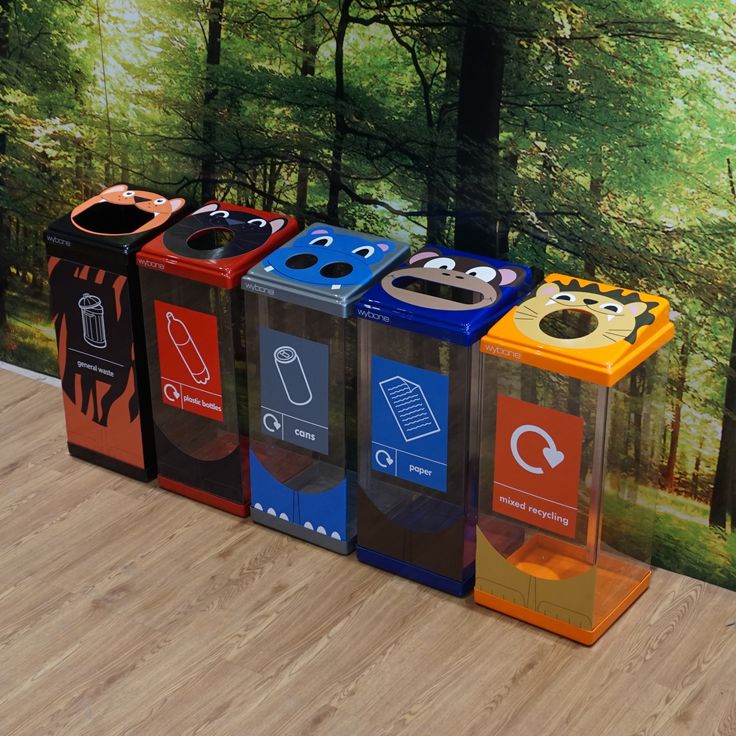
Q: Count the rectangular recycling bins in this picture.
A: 5